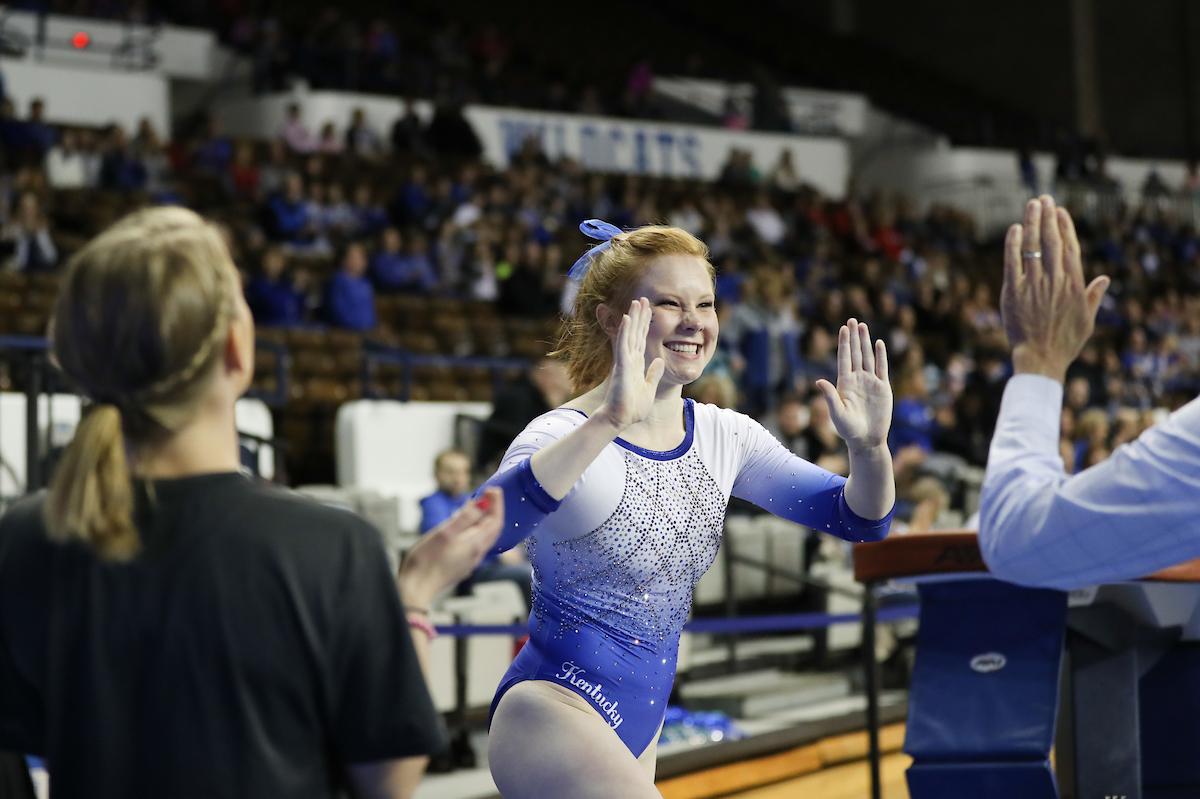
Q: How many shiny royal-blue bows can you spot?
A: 1